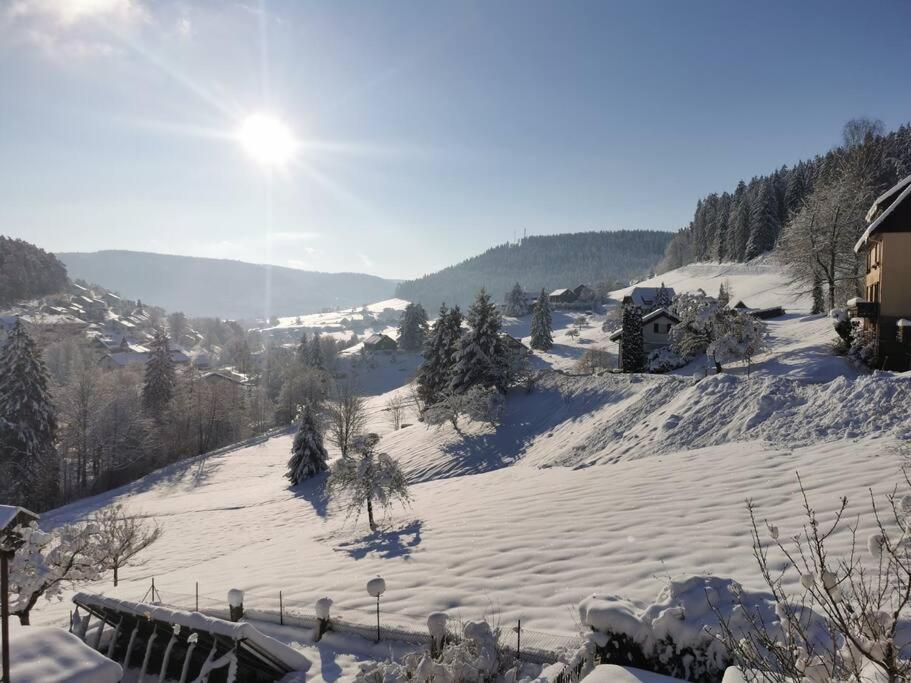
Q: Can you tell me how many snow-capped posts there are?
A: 4